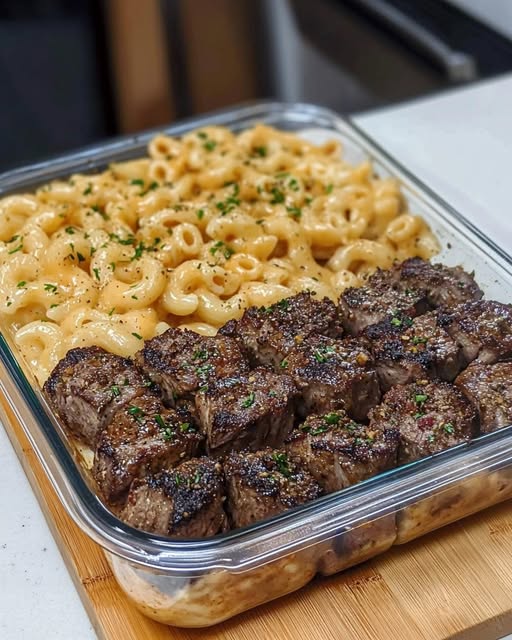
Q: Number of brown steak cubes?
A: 15